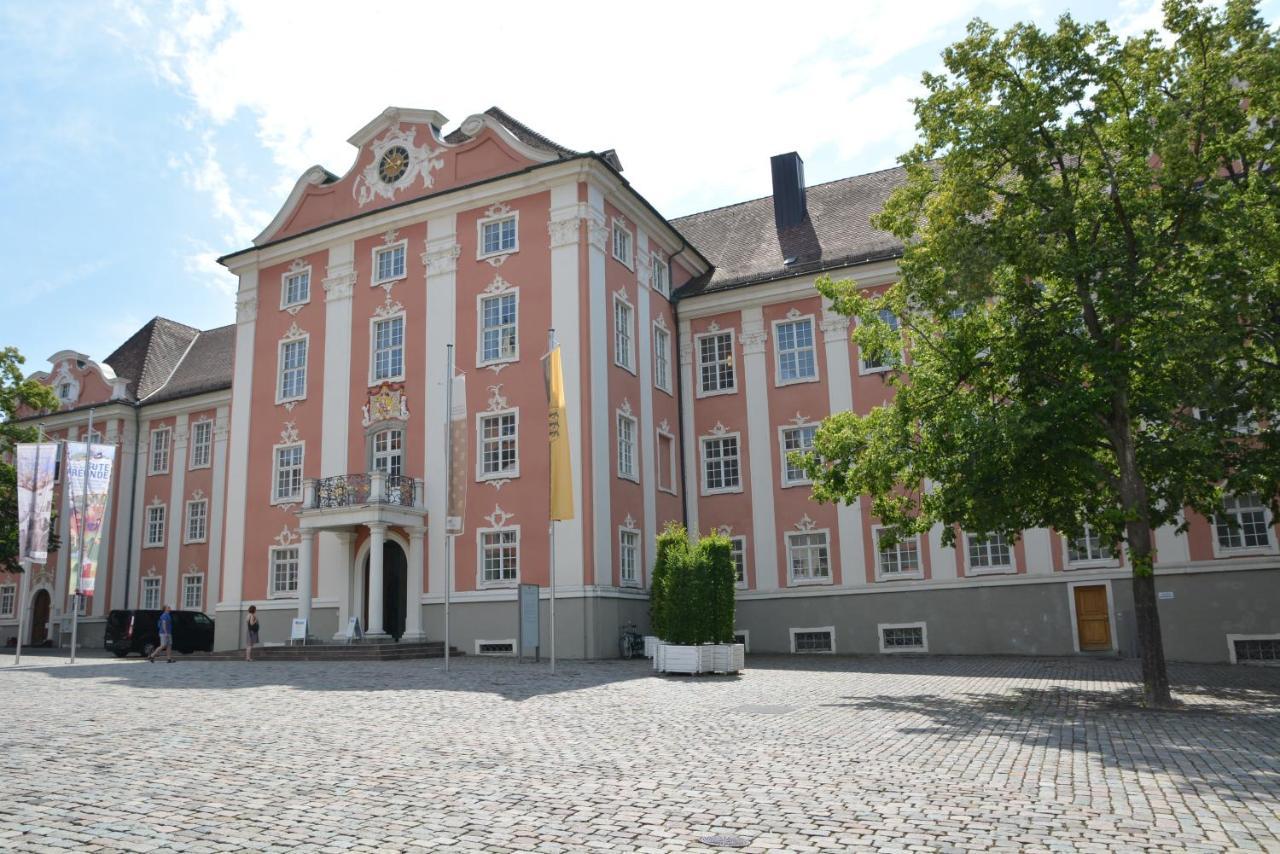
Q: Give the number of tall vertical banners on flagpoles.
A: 4